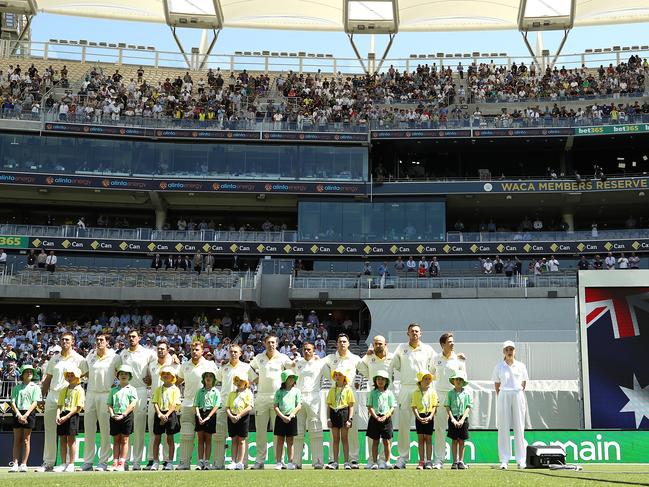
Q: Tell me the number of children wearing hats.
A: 11